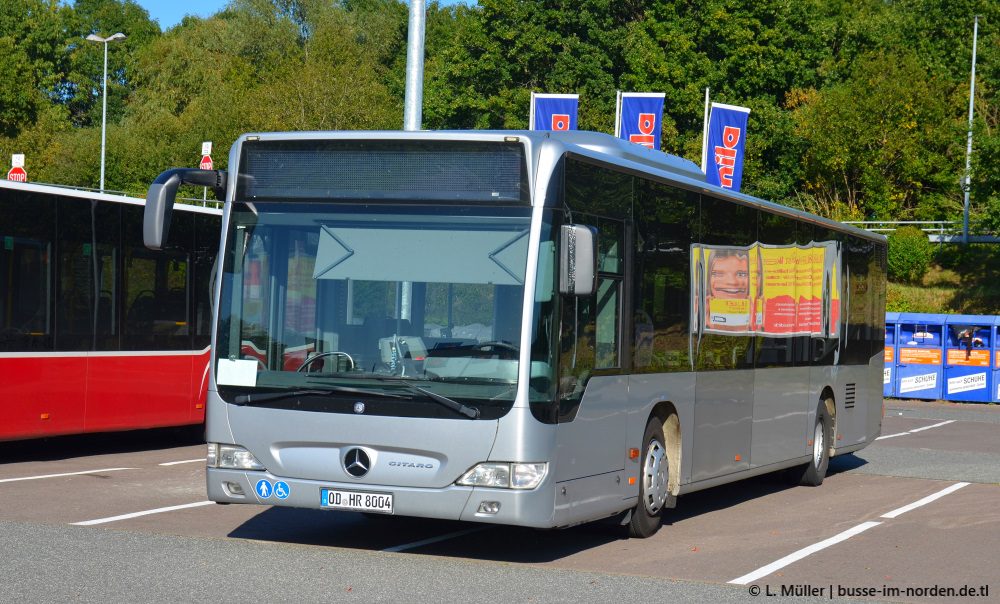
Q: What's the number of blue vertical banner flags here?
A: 3